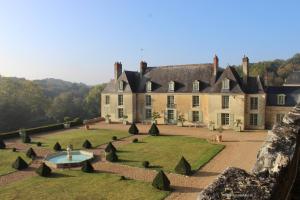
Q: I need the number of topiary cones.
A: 14